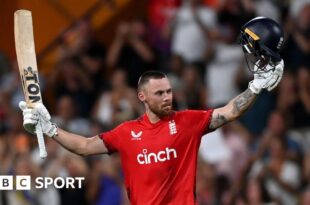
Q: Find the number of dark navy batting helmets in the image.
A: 1